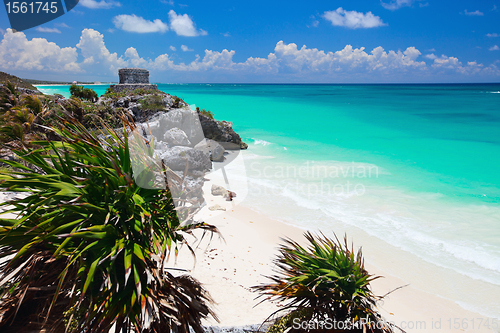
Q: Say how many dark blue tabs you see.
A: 2